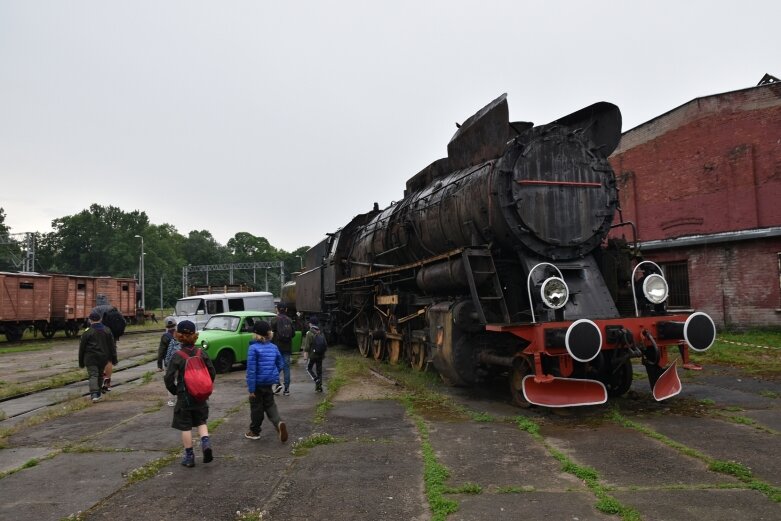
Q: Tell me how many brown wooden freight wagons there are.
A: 2